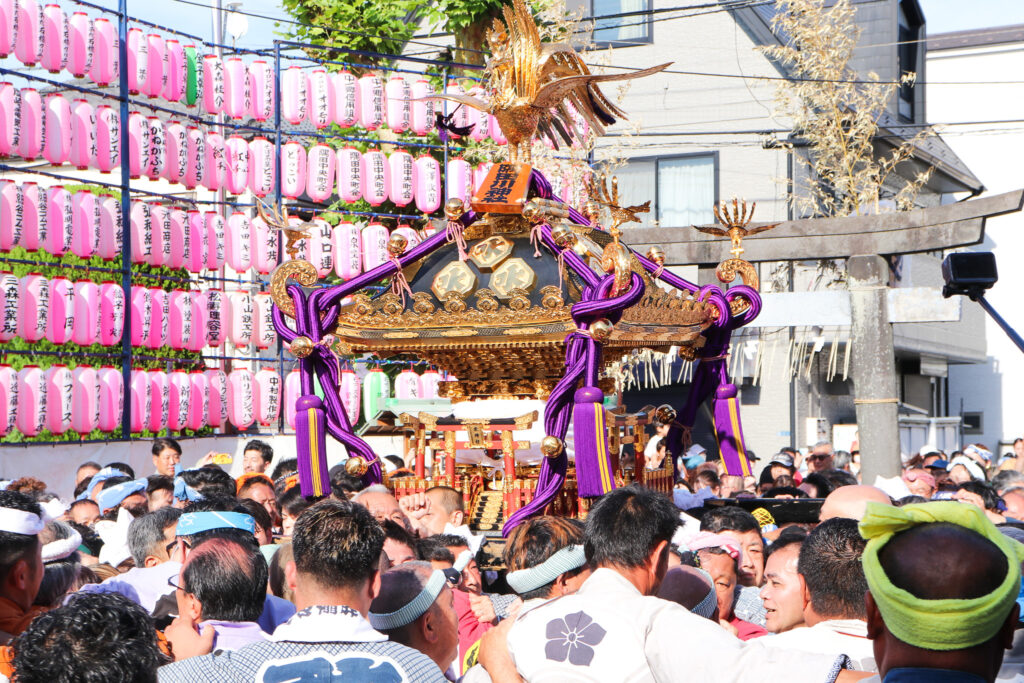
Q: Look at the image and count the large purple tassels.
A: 3